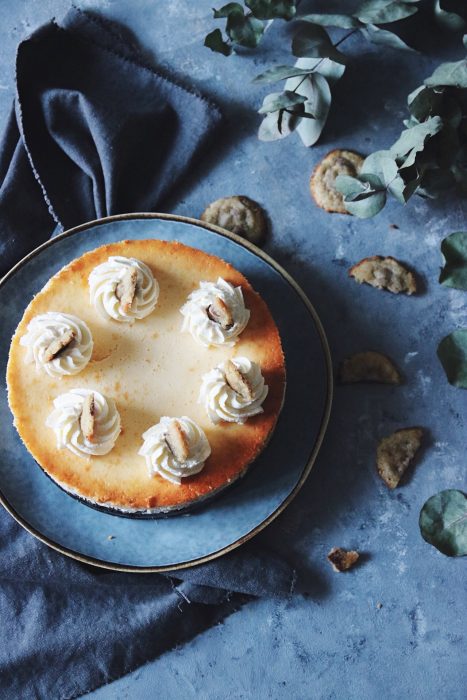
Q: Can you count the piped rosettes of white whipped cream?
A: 6